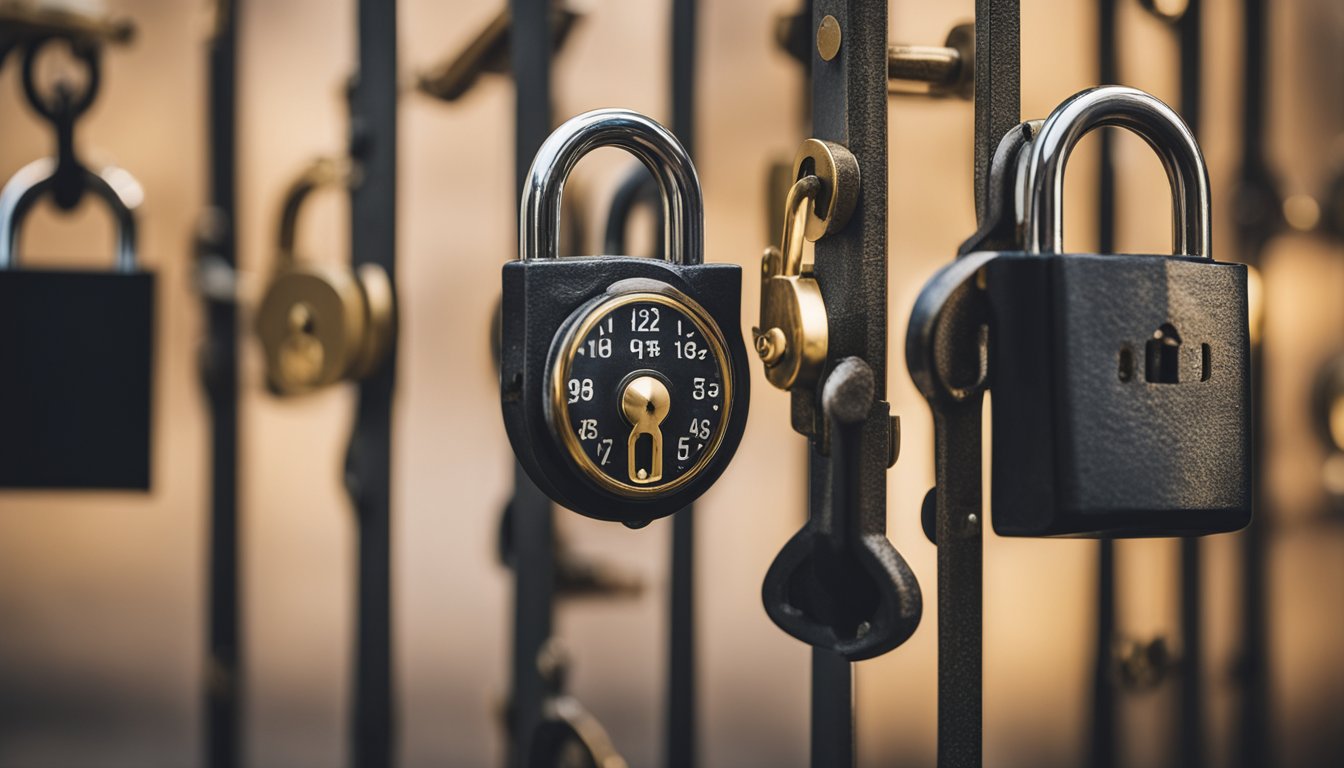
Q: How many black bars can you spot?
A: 9